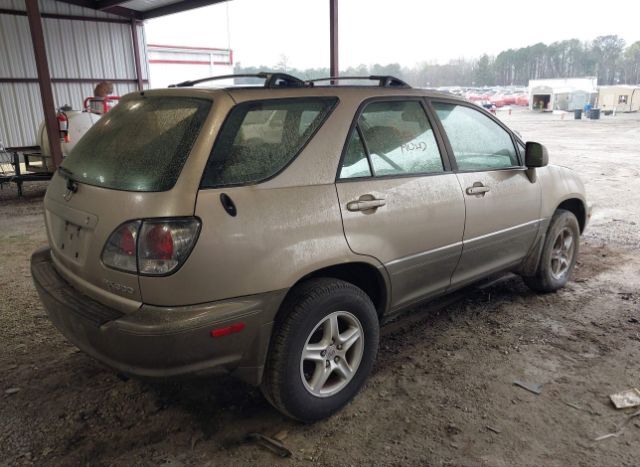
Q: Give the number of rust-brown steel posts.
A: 3